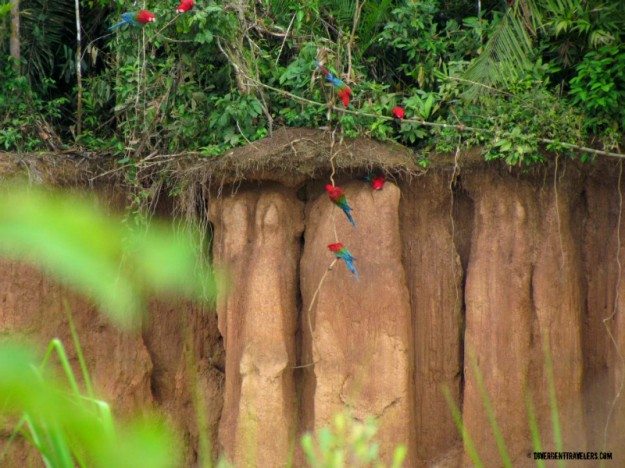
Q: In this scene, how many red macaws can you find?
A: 7